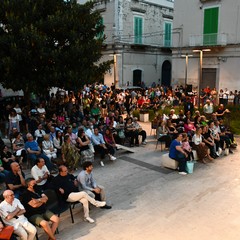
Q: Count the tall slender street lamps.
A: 3